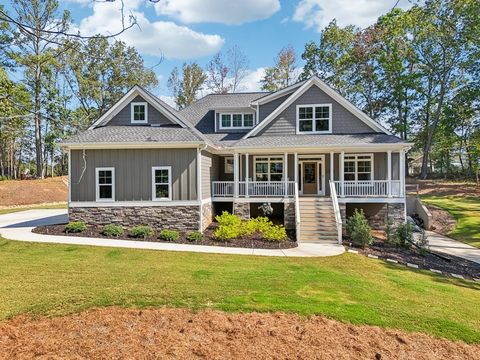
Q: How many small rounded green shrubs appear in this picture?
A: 5